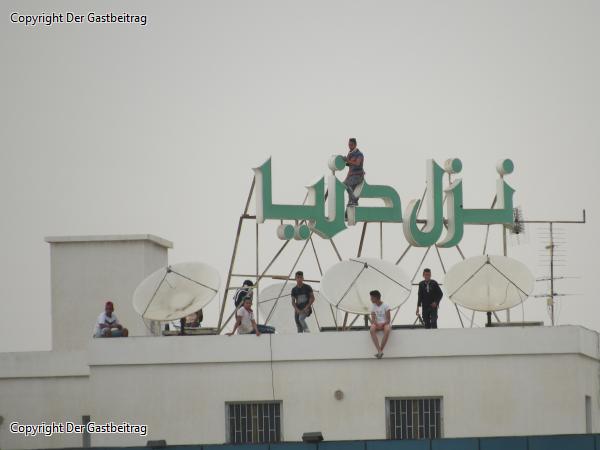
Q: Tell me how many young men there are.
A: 7